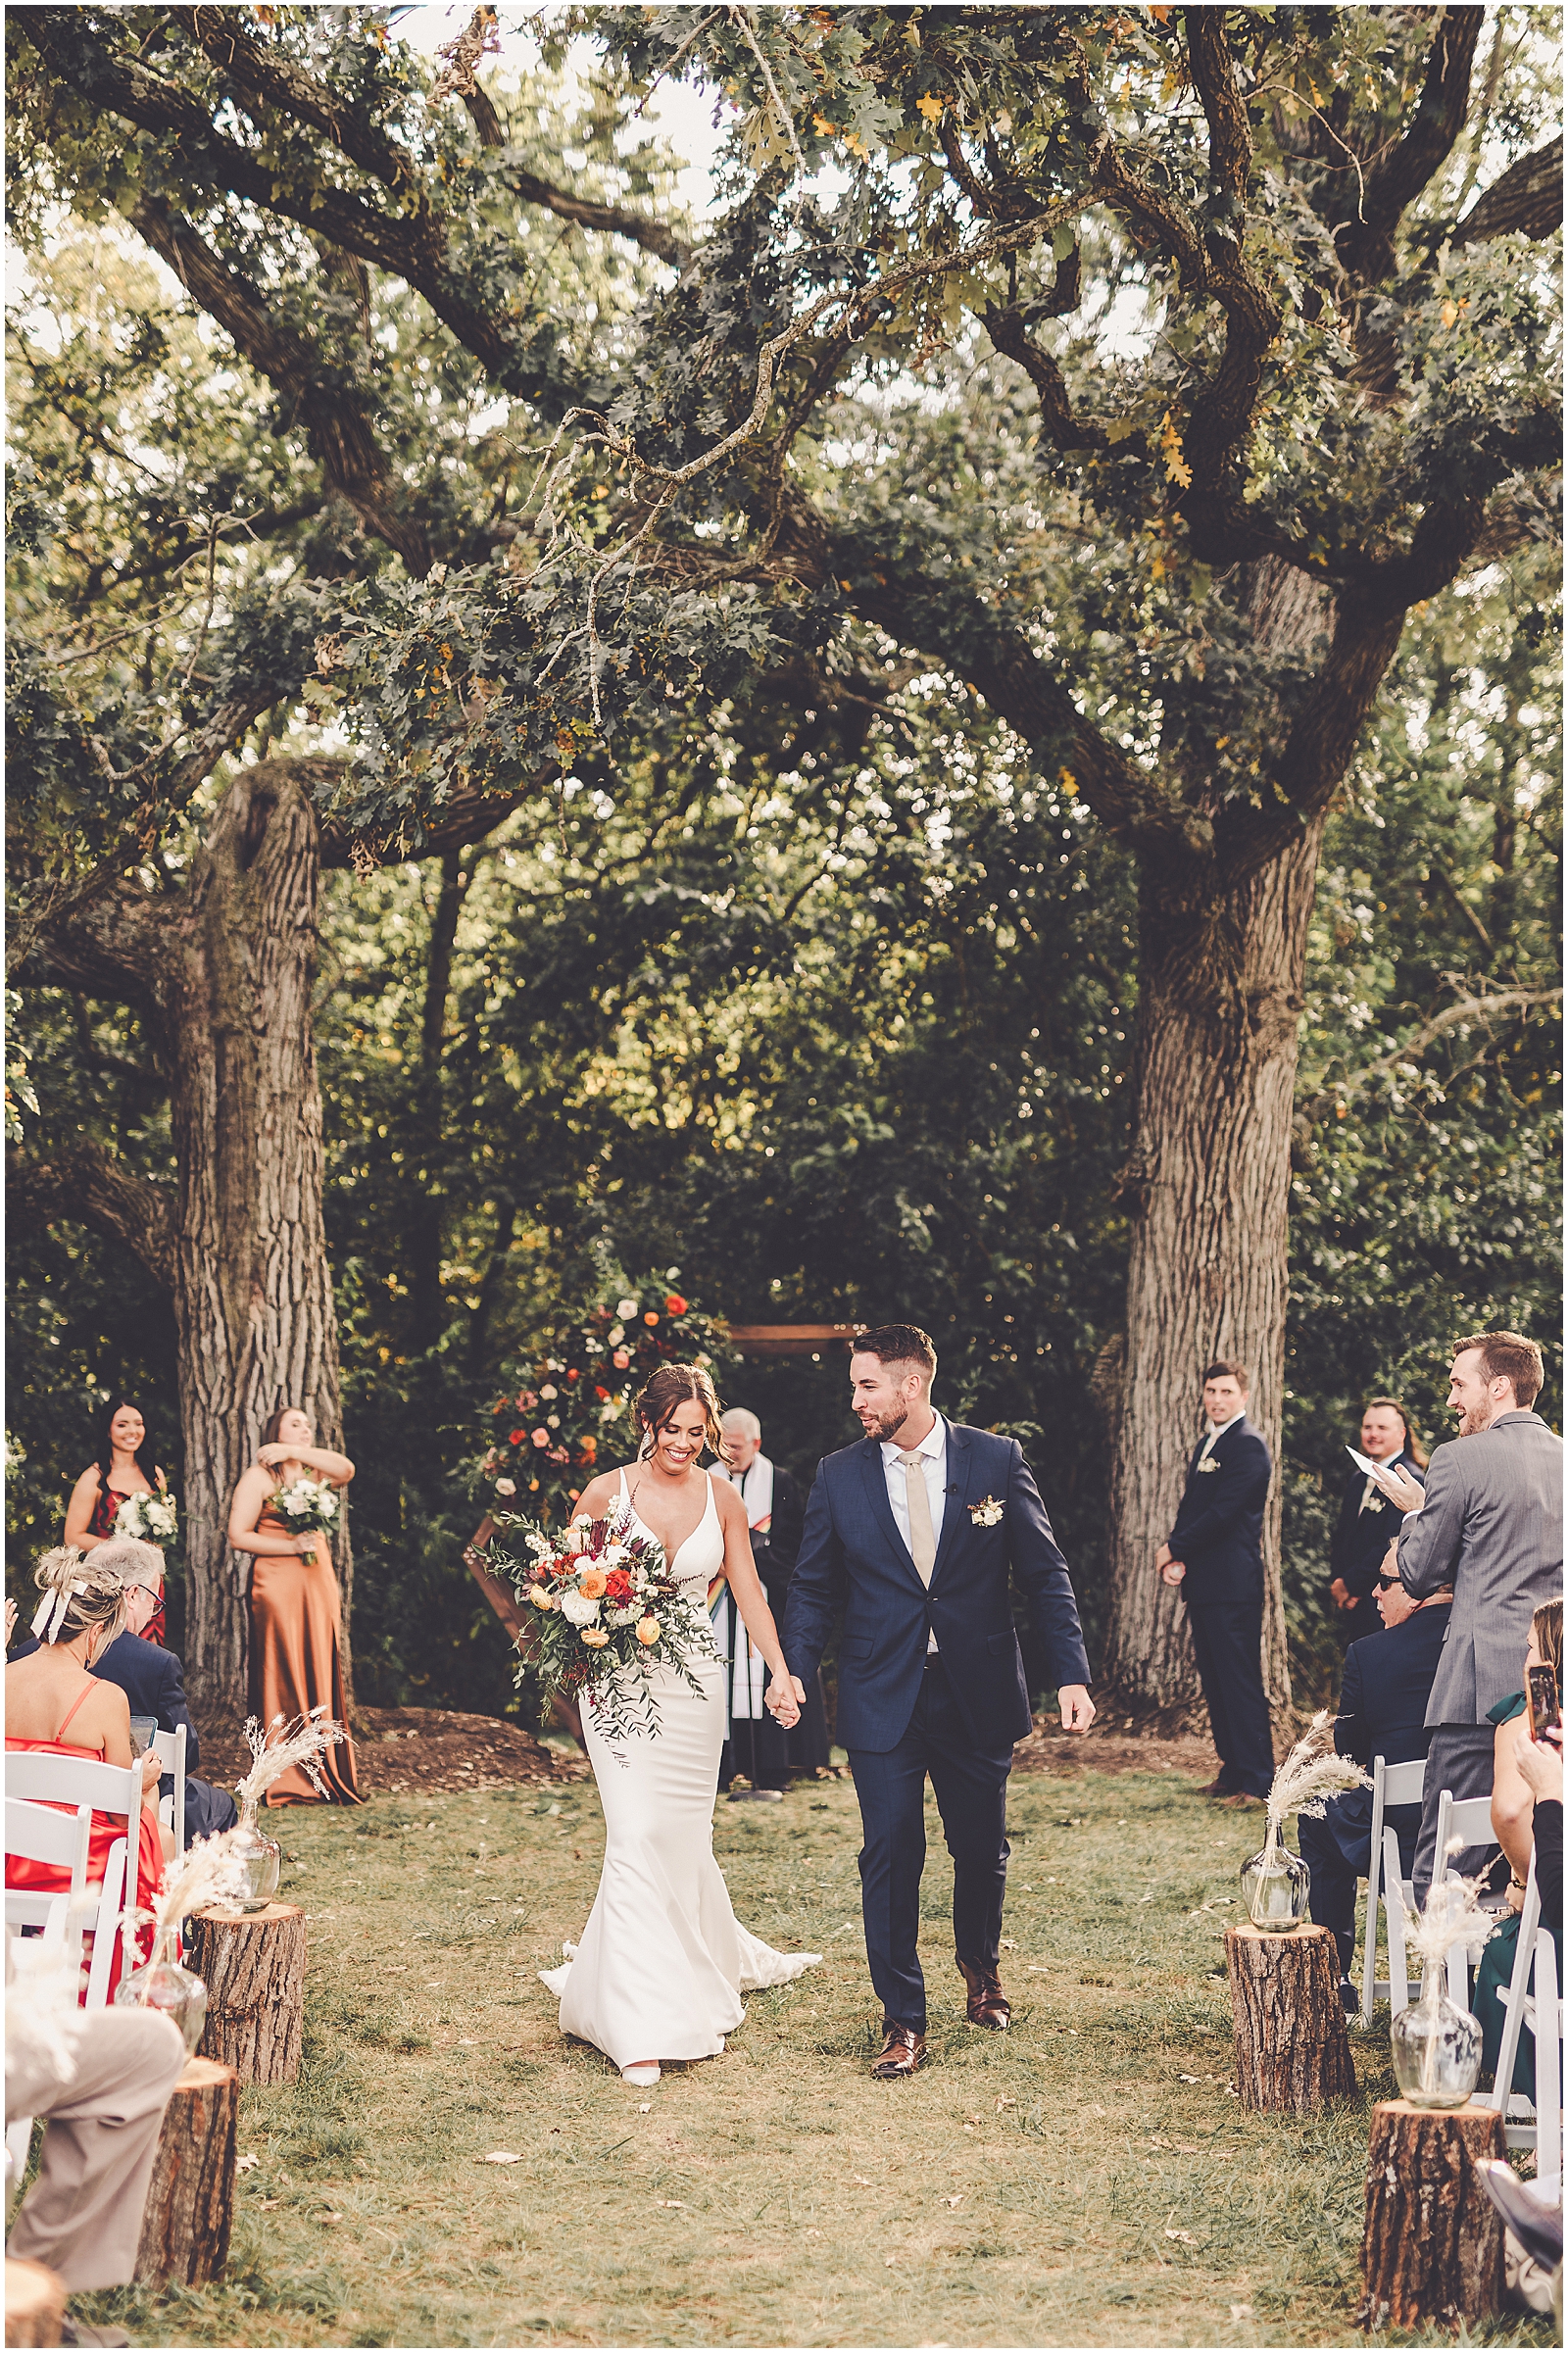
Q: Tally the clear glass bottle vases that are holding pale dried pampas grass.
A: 4